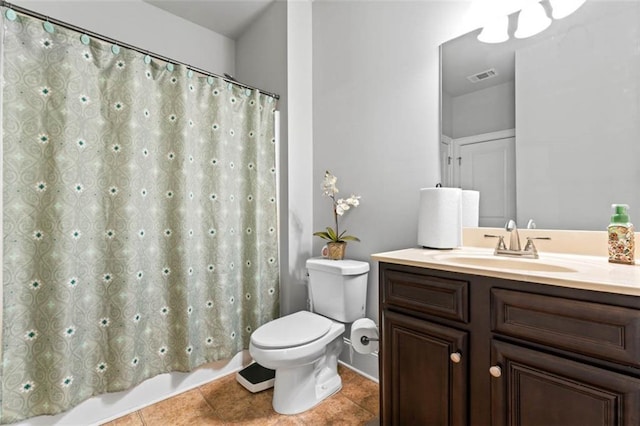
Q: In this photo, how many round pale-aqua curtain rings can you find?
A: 11